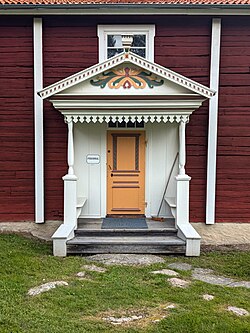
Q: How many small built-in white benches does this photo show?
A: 2